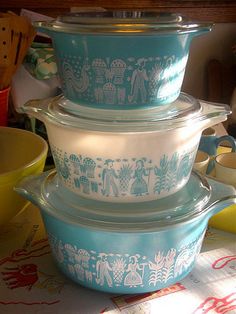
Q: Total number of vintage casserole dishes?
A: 3